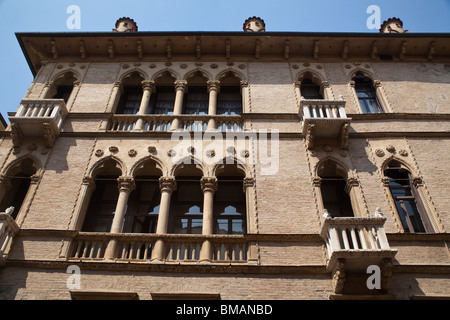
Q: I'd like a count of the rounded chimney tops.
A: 3